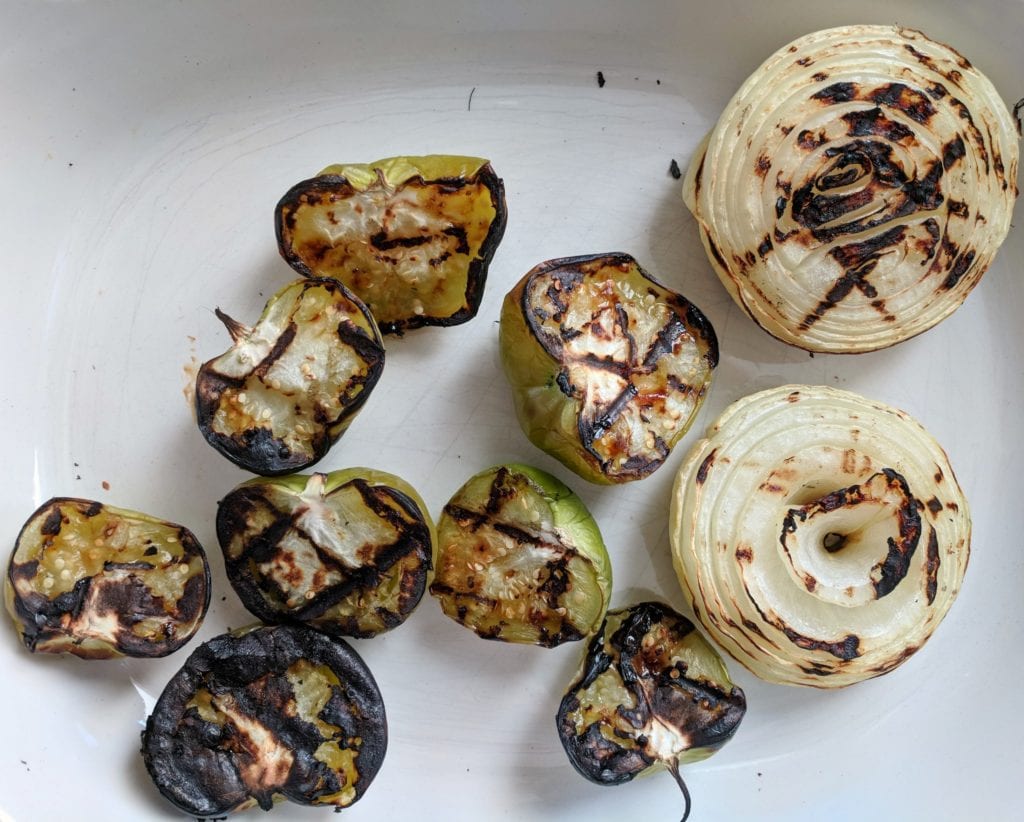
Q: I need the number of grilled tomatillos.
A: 8